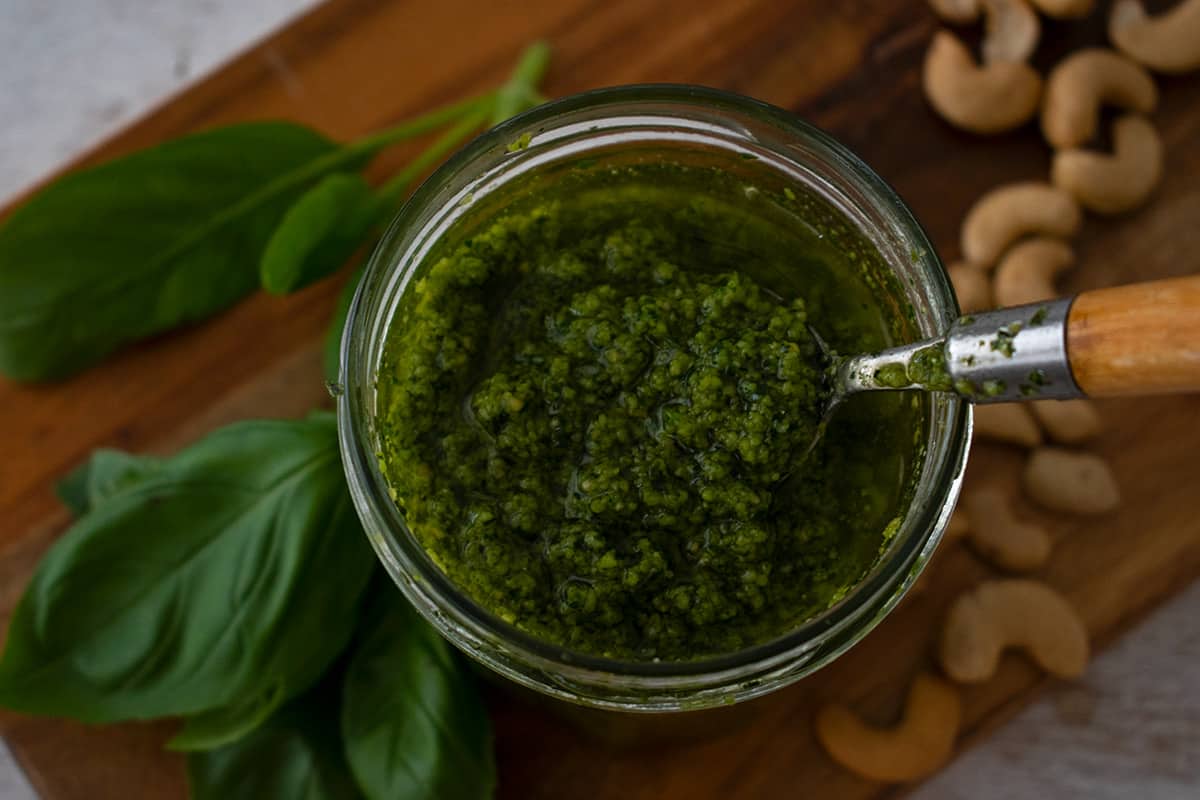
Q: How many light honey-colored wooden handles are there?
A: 1